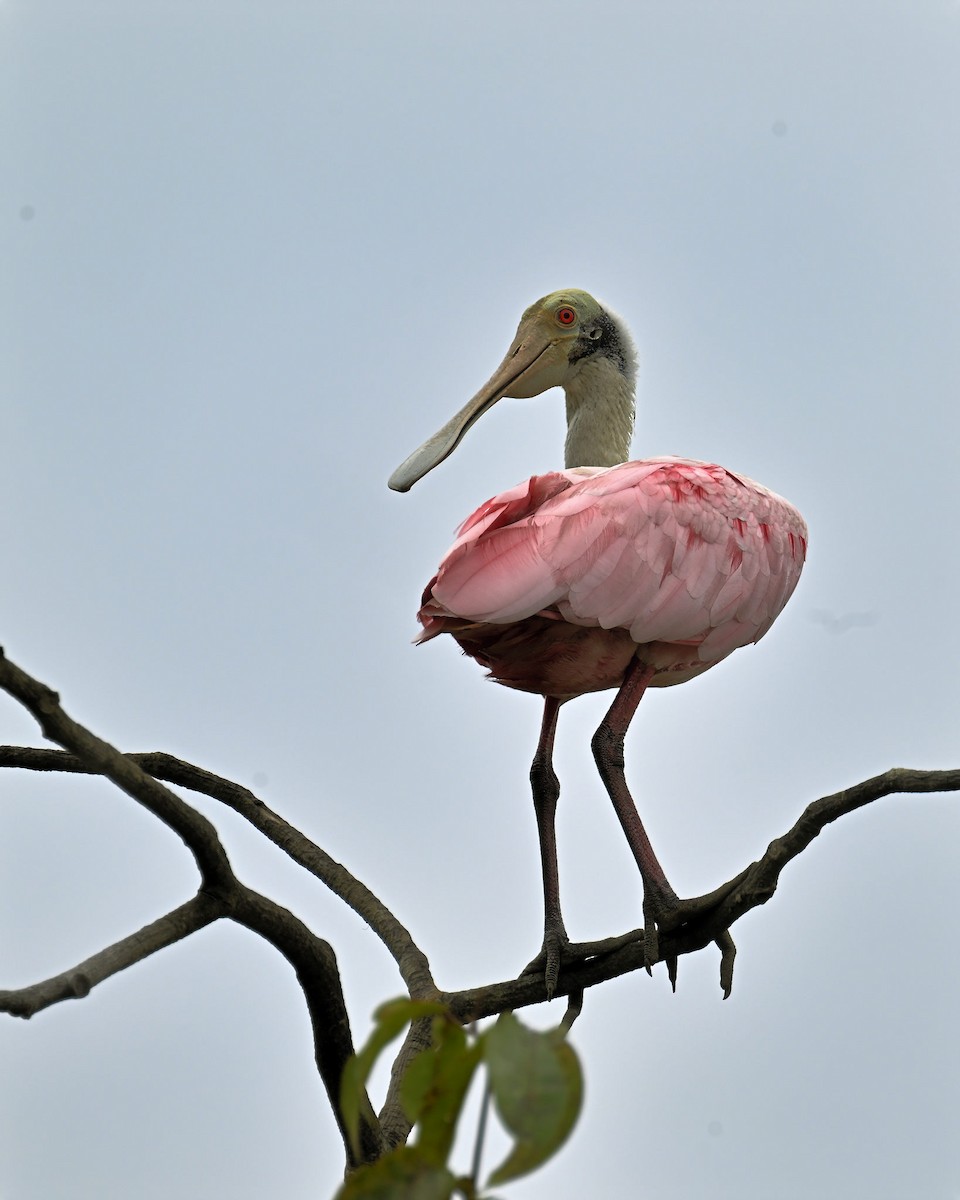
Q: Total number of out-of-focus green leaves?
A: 4